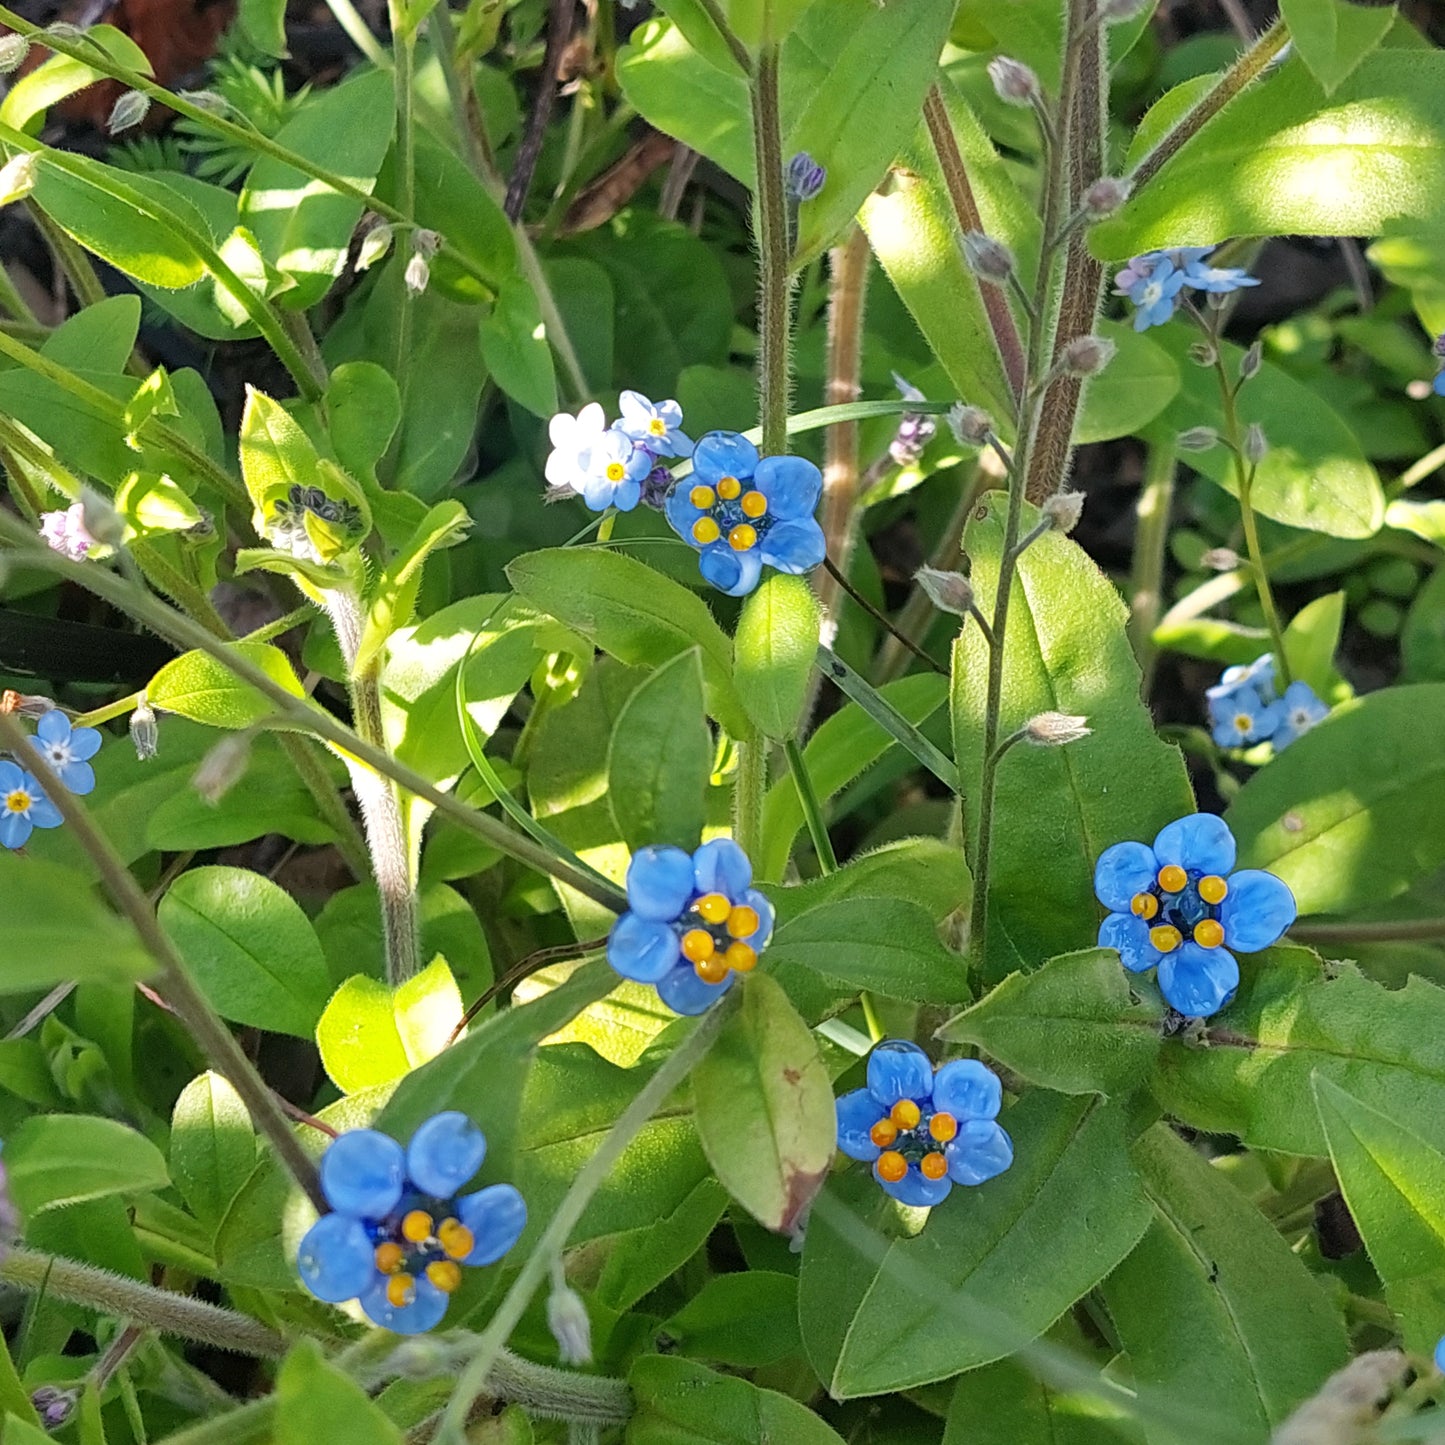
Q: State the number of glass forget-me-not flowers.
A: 5